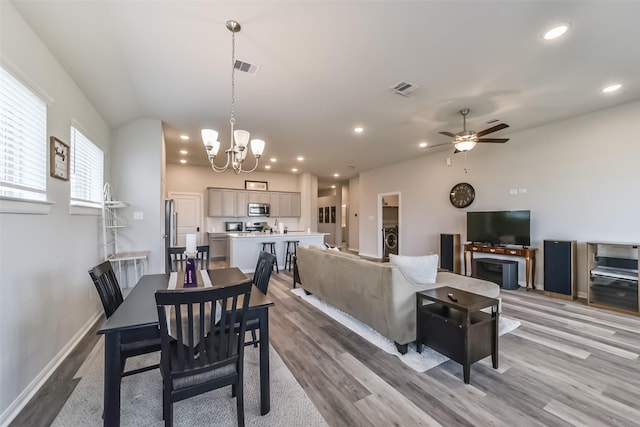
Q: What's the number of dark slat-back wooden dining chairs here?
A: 4